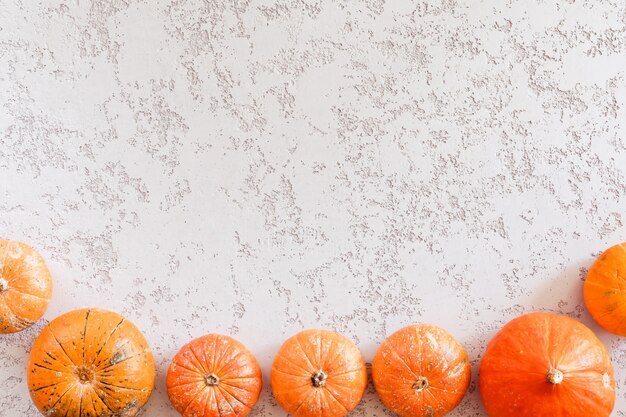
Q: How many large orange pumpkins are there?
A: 2